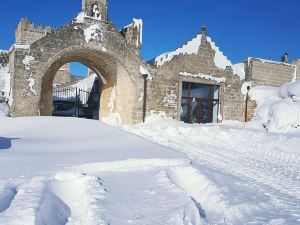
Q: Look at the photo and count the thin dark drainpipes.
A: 2